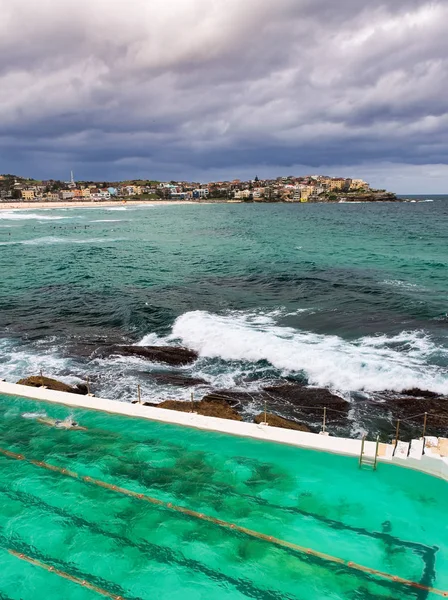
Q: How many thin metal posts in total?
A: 8